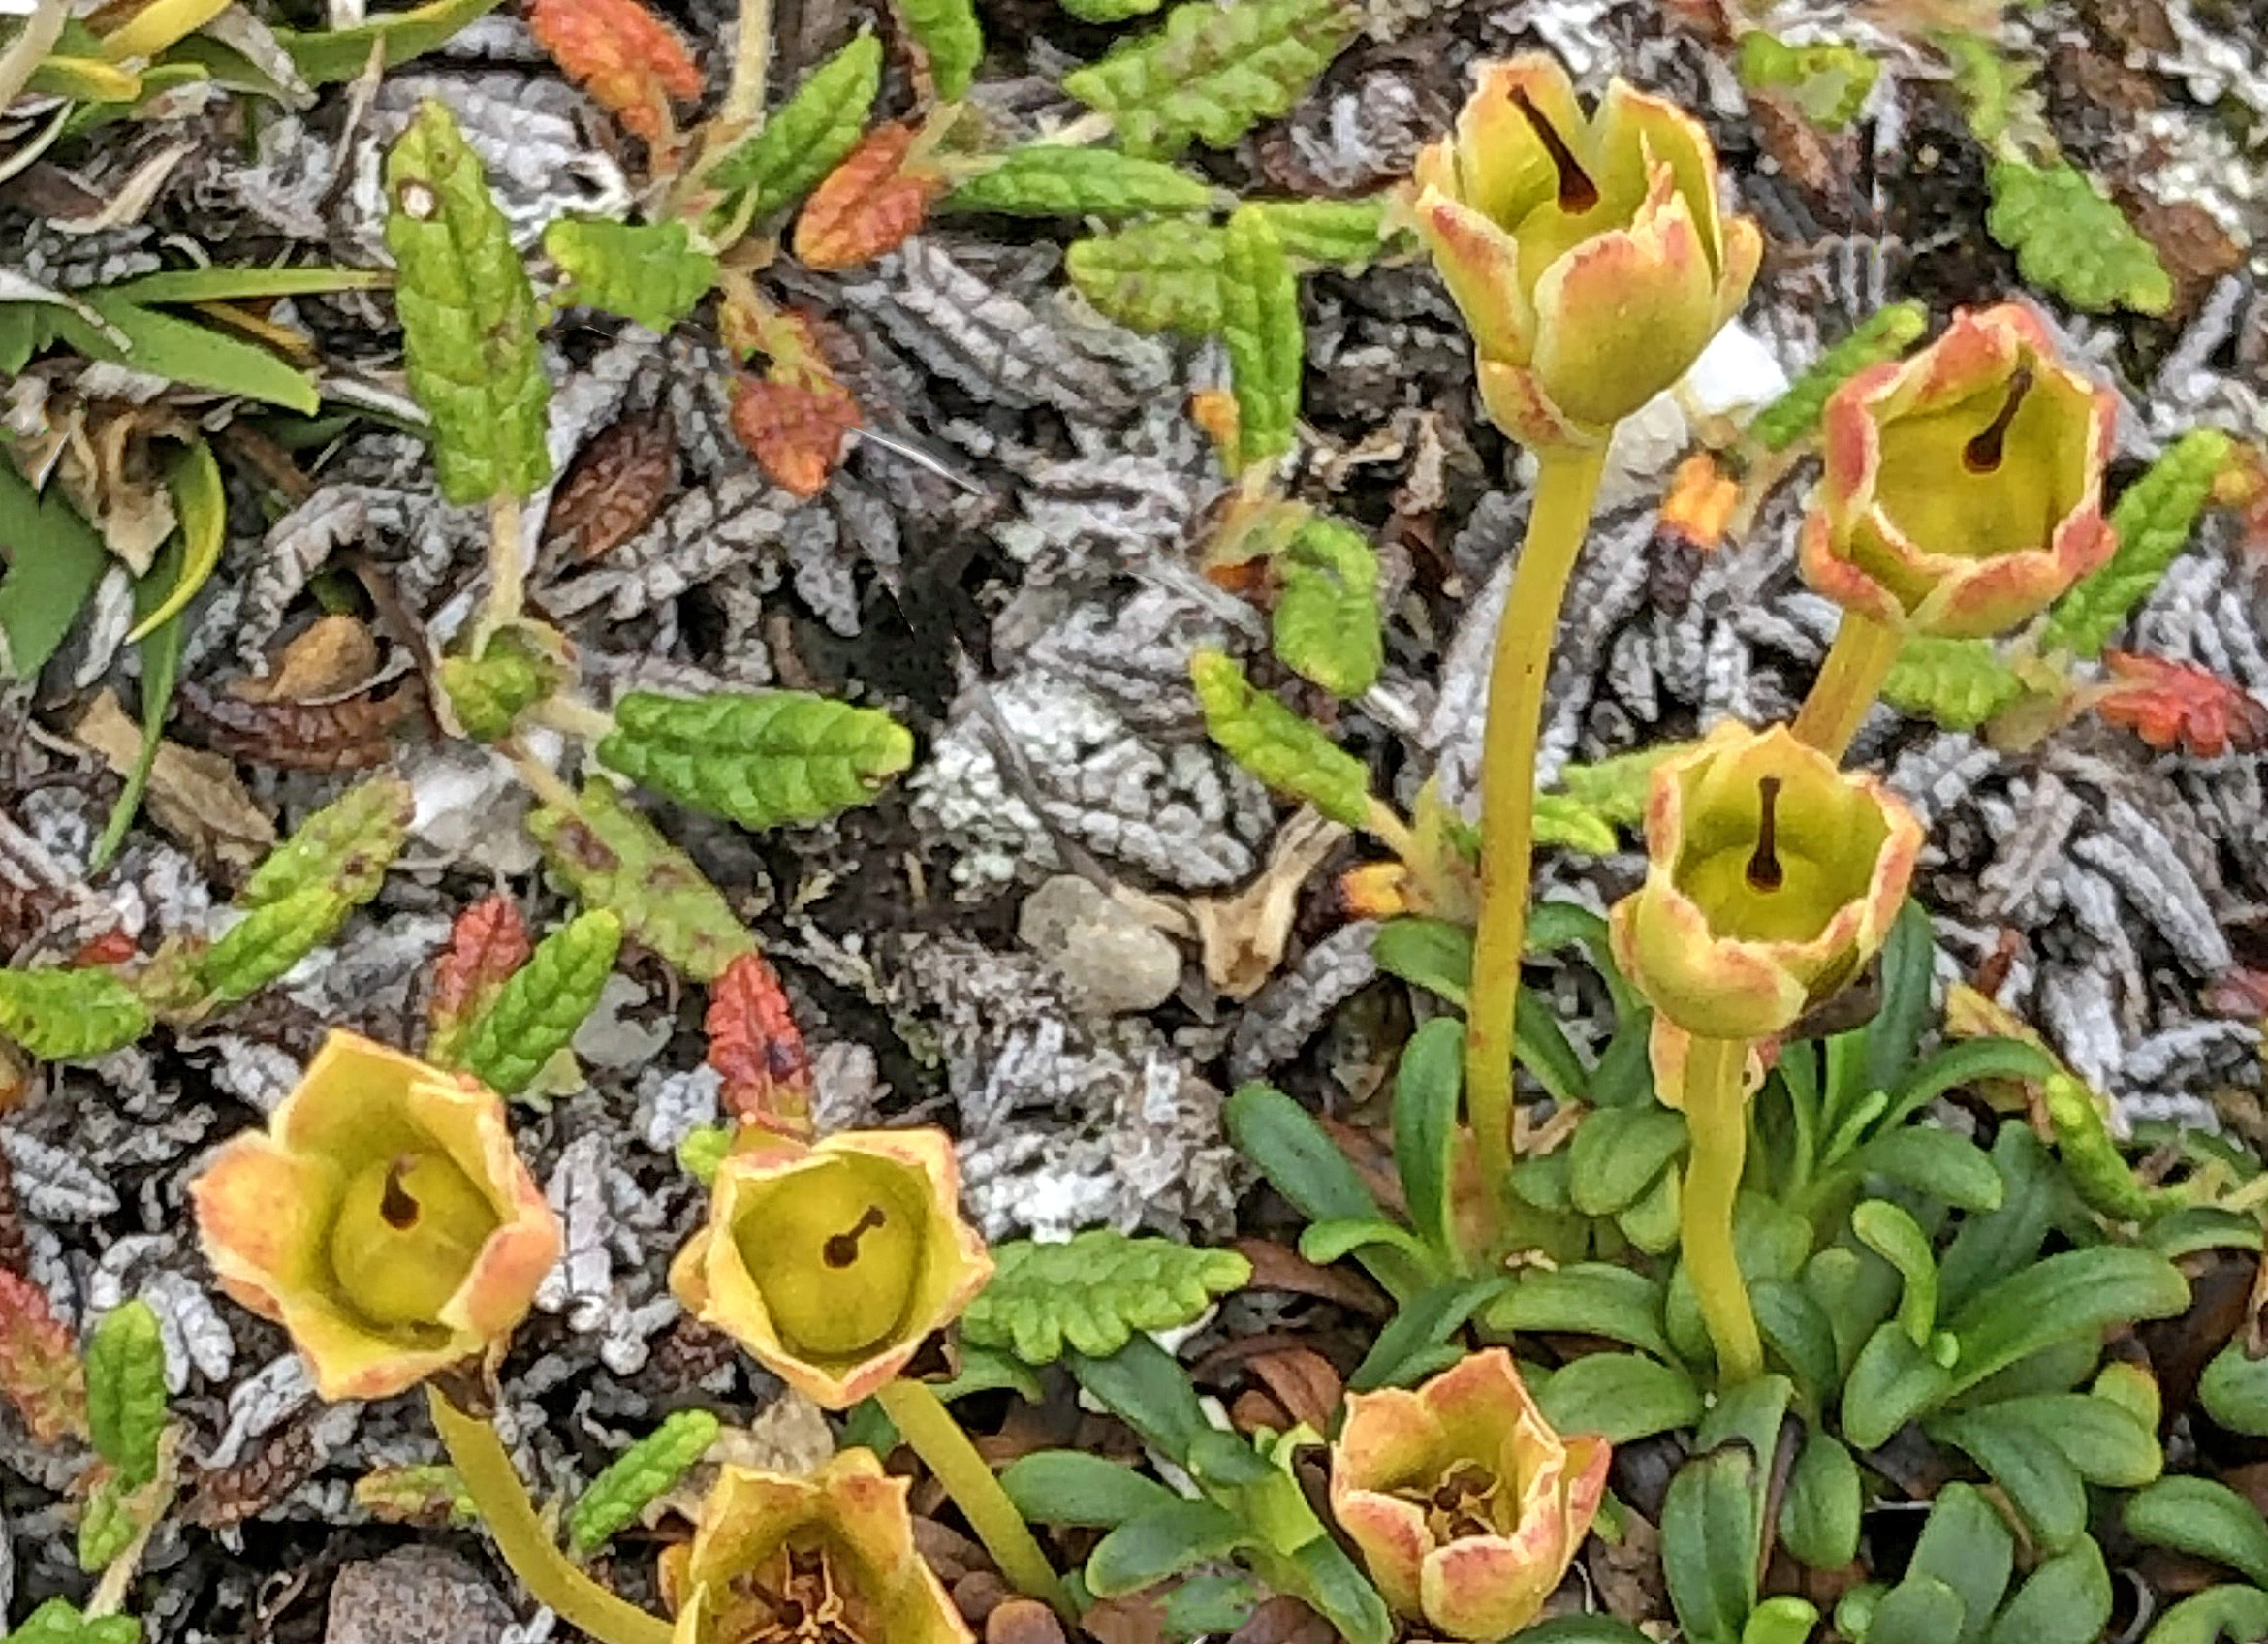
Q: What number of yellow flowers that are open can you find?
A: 7